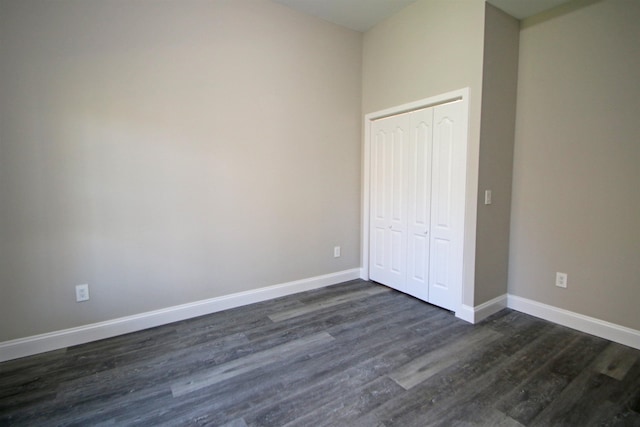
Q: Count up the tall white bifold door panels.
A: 4